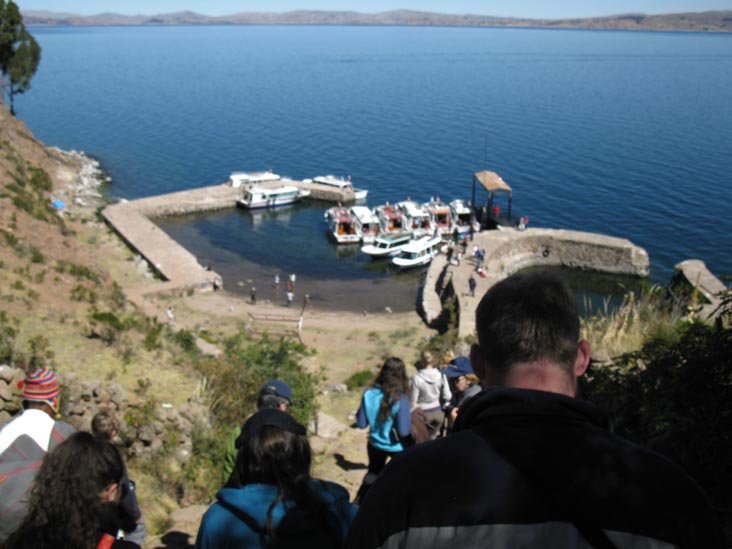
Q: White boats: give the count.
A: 11